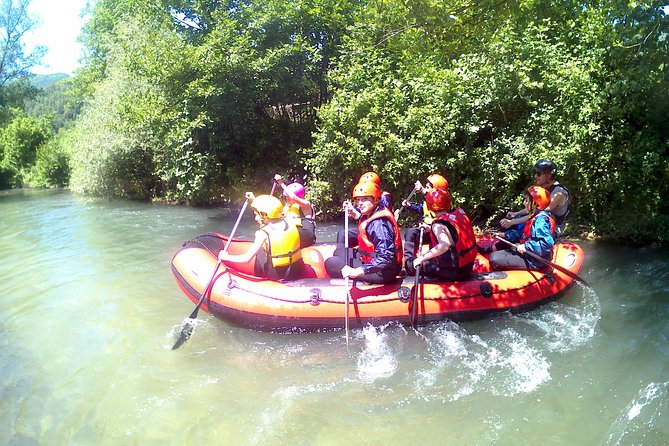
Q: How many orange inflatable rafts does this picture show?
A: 1